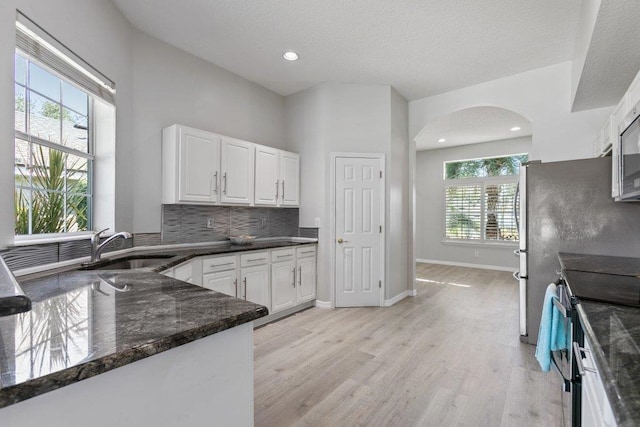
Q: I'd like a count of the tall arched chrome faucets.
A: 1